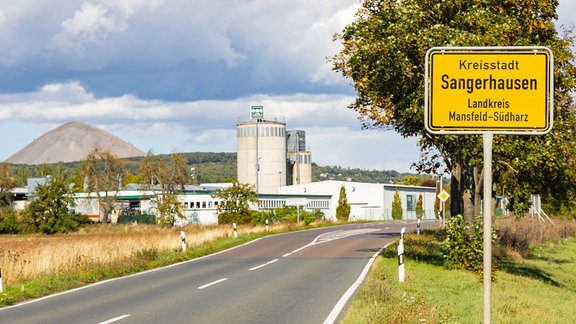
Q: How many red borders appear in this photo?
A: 0